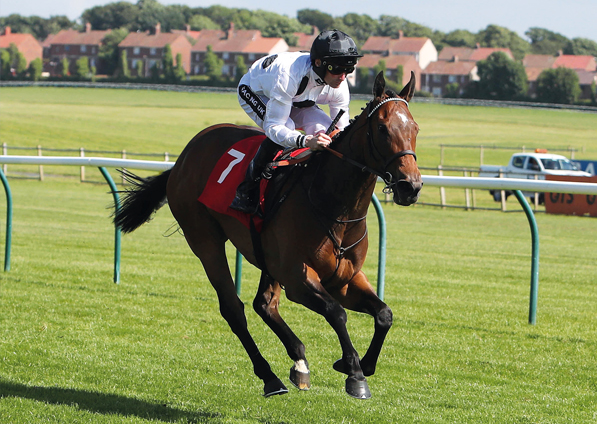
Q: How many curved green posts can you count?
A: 5